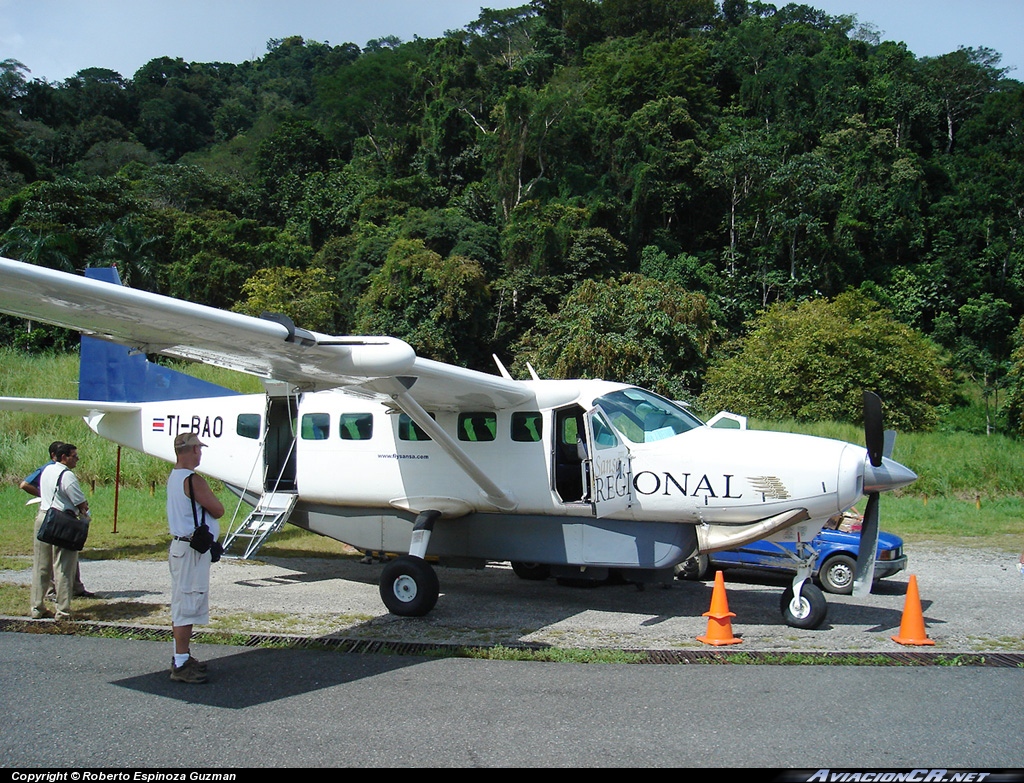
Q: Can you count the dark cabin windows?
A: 6